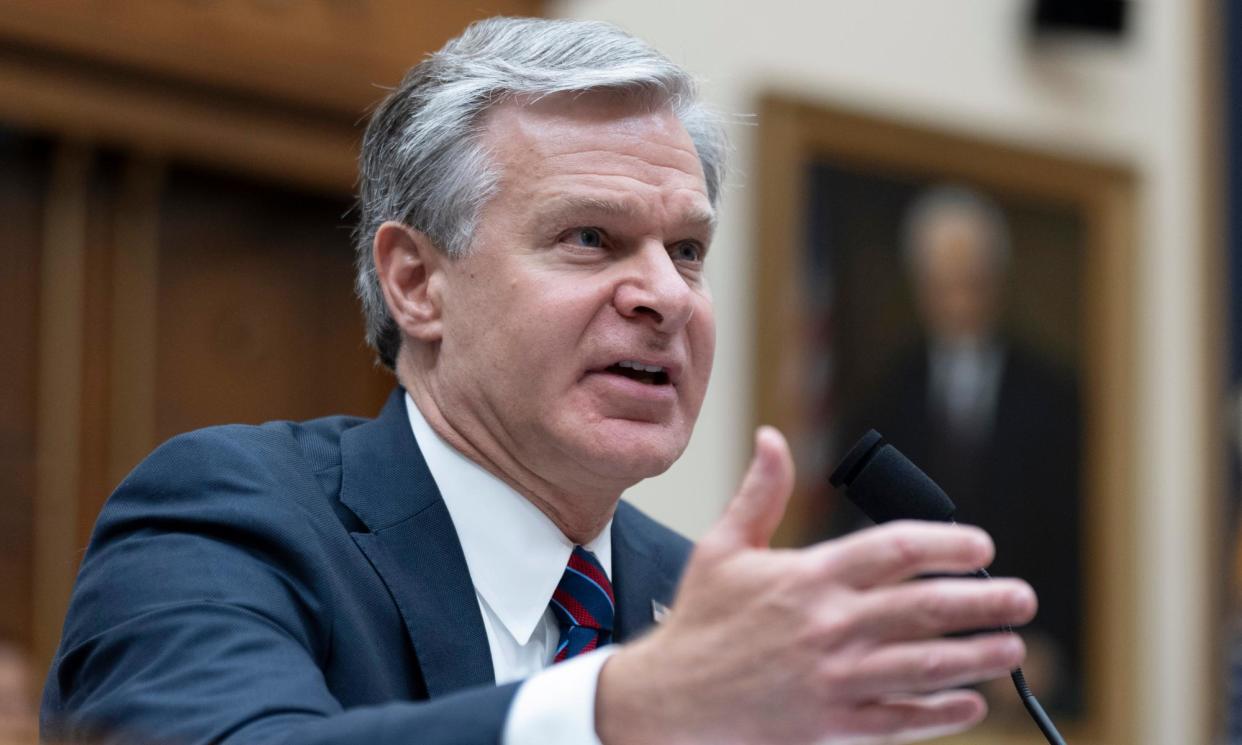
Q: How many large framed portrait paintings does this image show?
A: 1